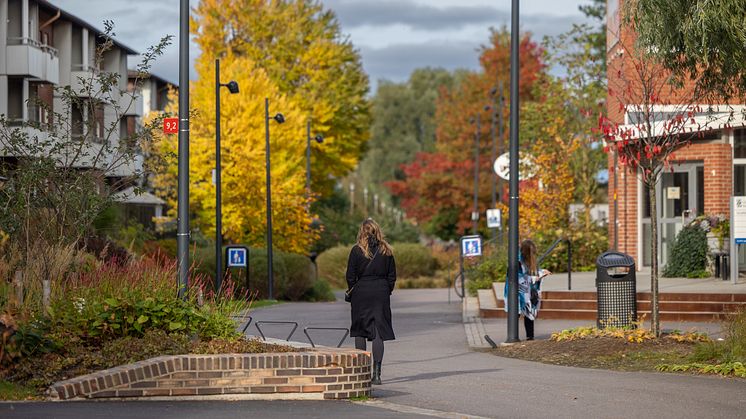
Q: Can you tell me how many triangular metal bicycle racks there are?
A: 3